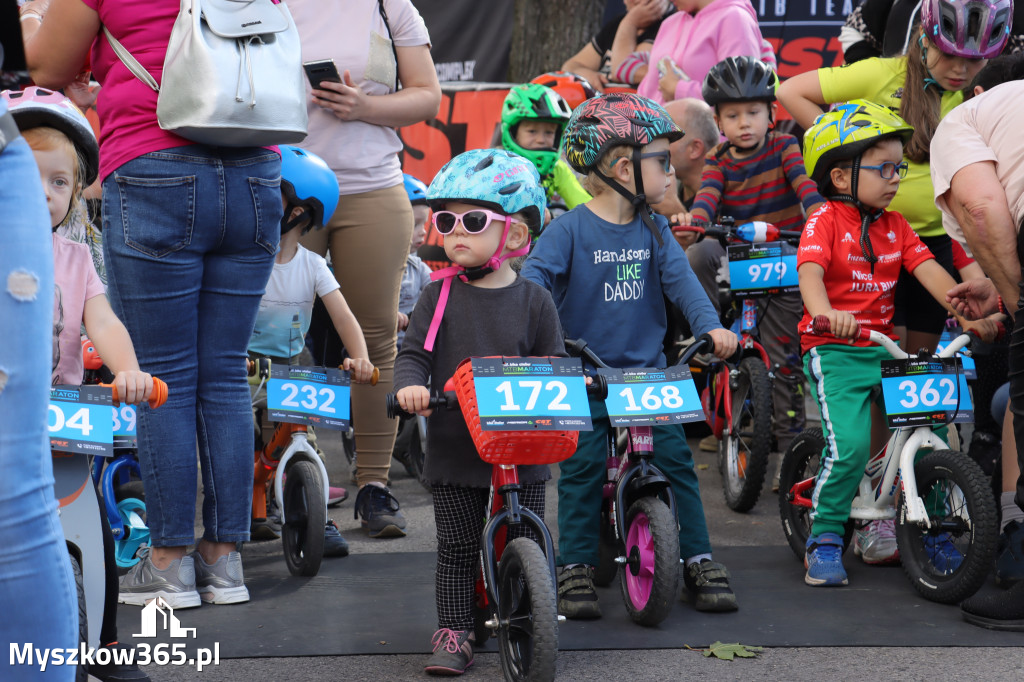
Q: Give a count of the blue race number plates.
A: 8